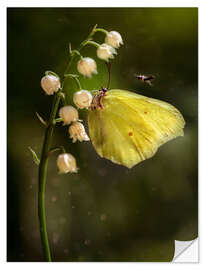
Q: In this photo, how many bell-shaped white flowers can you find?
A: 8